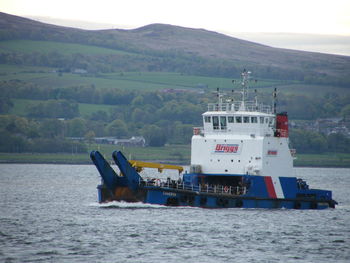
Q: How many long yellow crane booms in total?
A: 1